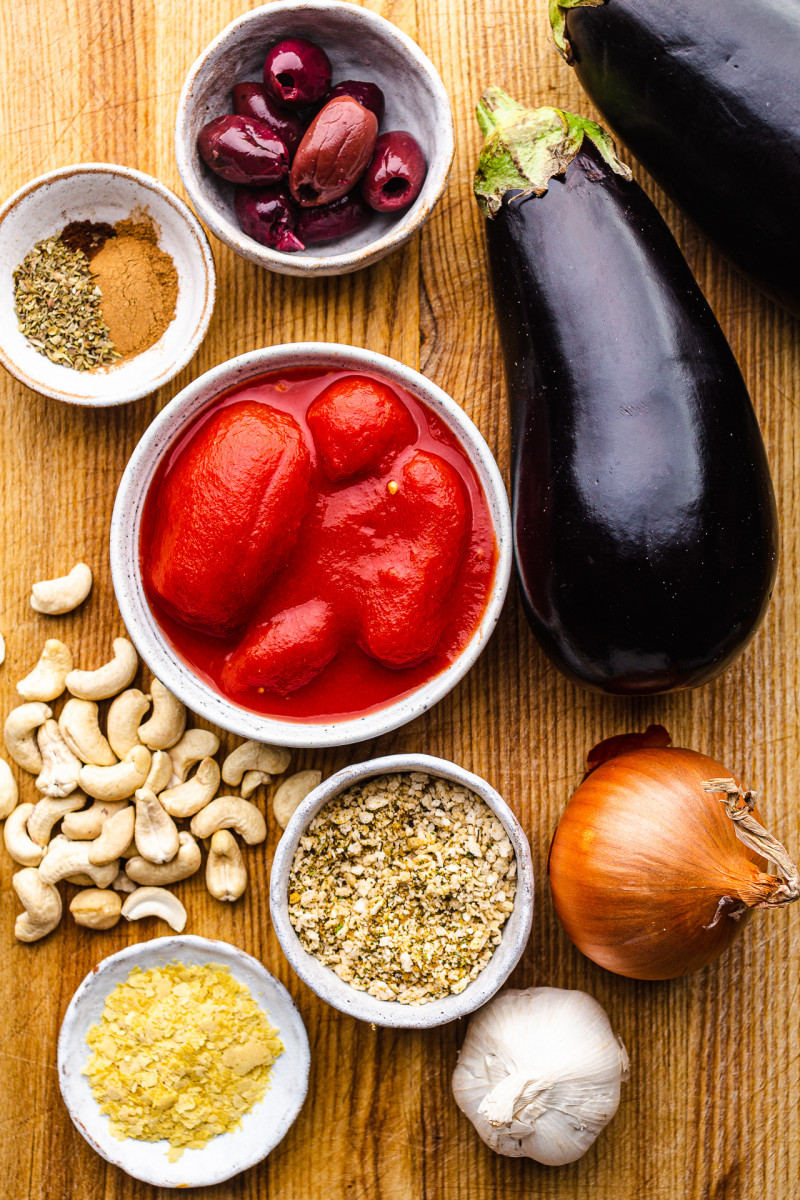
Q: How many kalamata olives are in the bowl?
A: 8